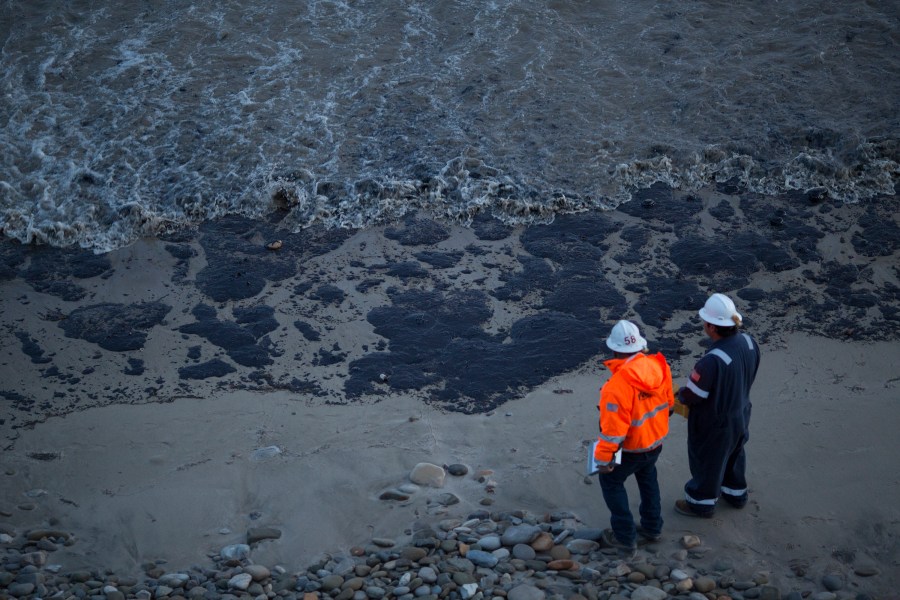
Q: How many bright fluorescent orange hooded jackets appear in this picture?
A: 1